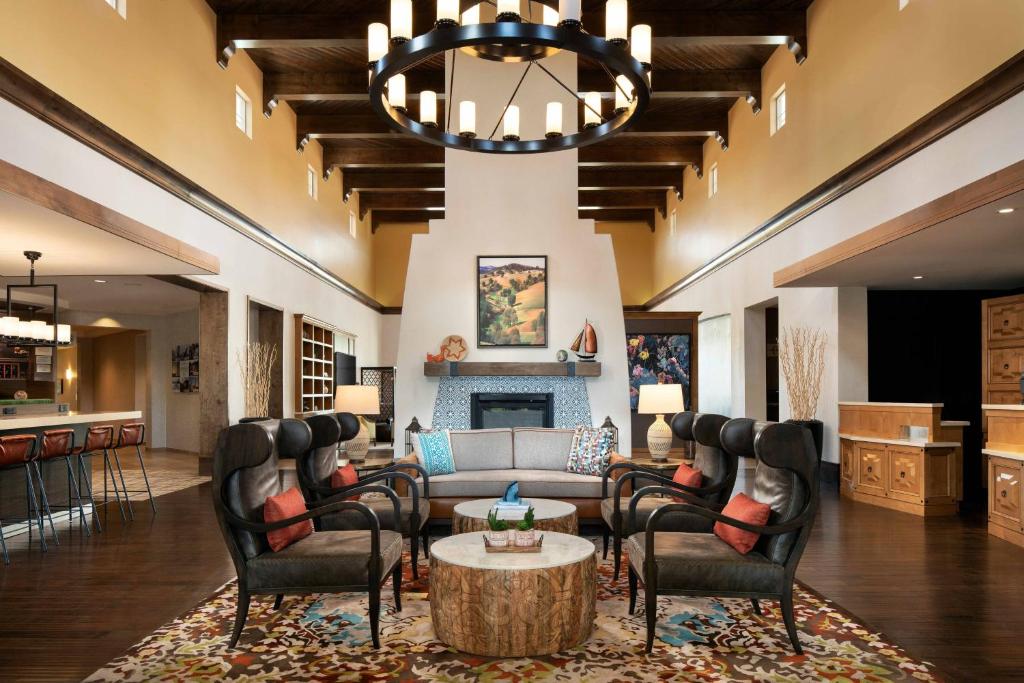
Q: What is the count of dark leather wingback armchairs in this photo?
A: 4